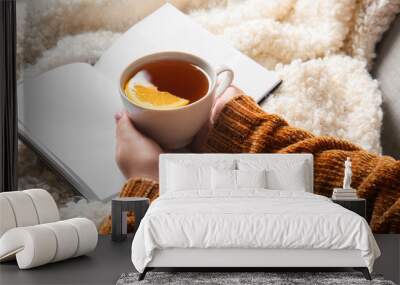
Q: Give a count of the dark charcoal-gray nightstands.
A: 2